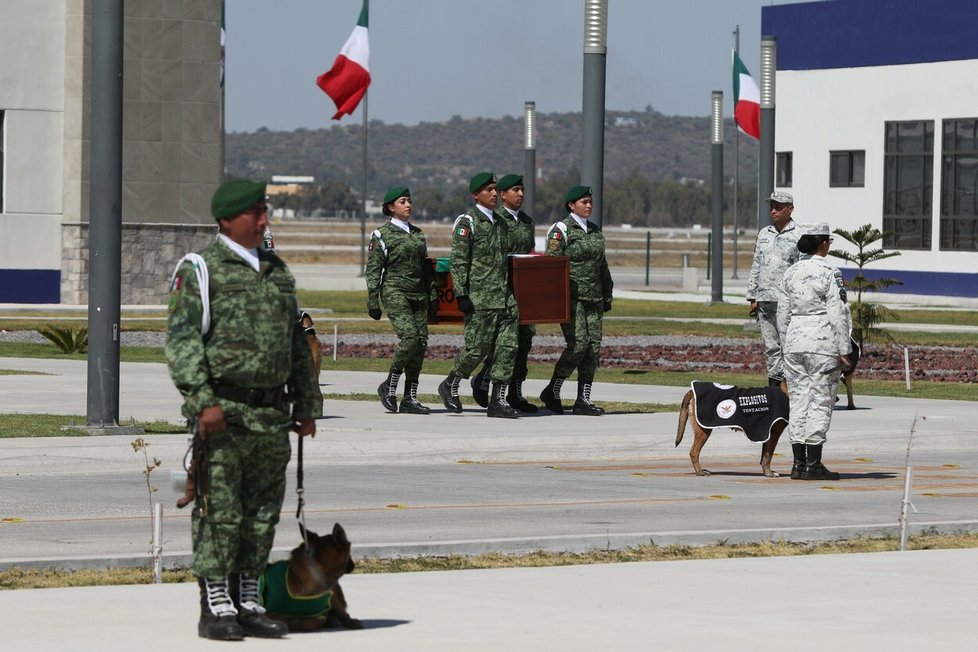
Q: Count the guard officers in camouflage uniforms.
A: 7